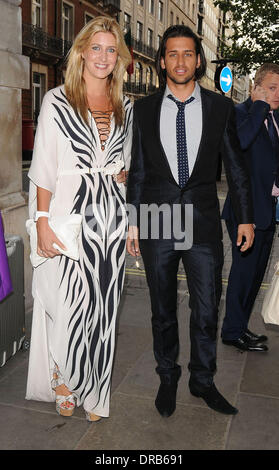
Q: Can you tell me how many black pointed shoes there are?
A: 2